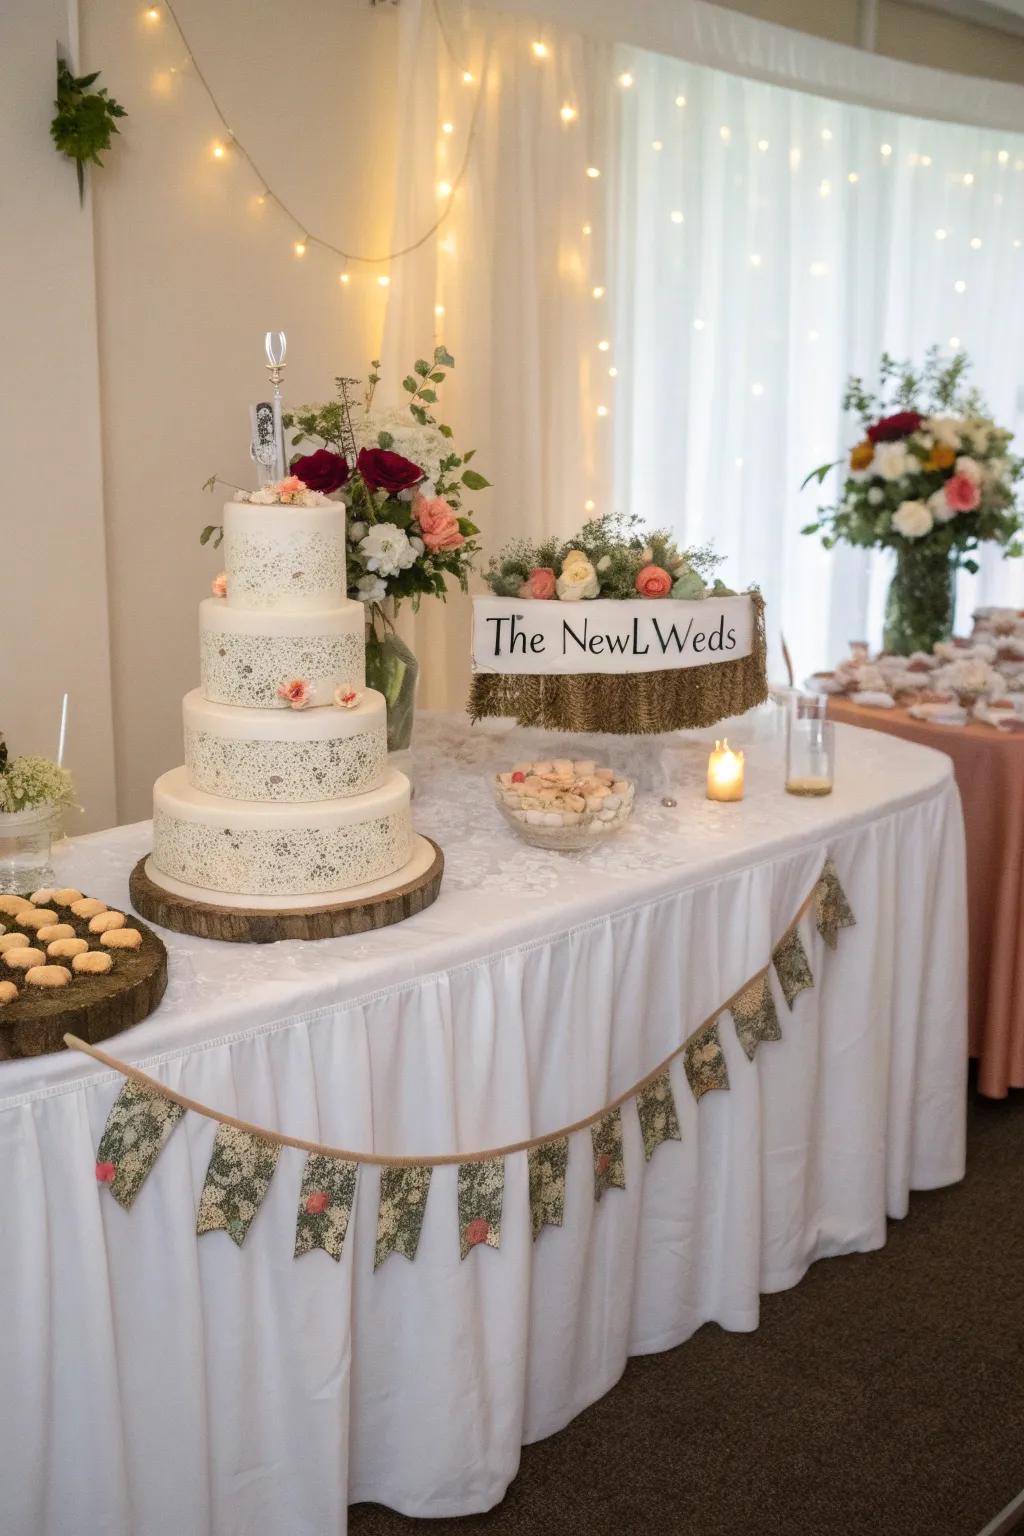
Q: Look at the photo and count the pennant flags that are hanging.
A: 12